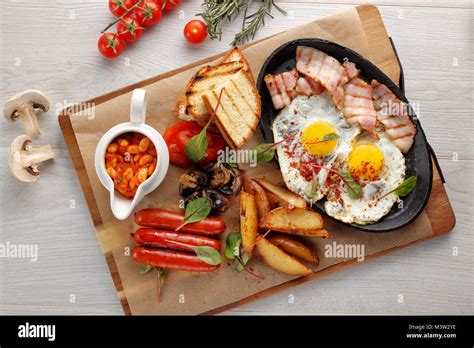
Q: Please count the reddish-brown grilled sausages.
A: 3